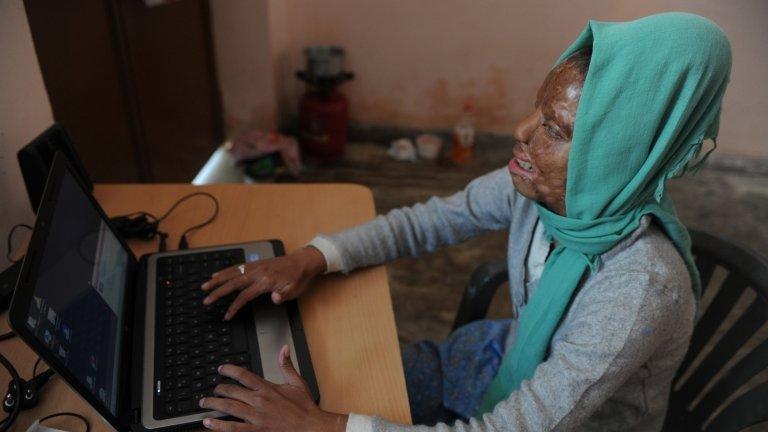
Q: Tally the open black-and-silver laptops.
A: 1